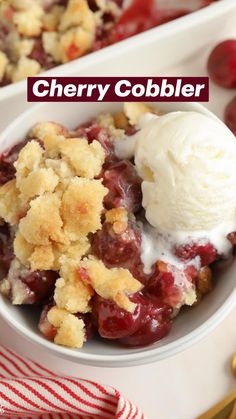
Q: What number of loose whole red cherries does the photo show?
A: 2